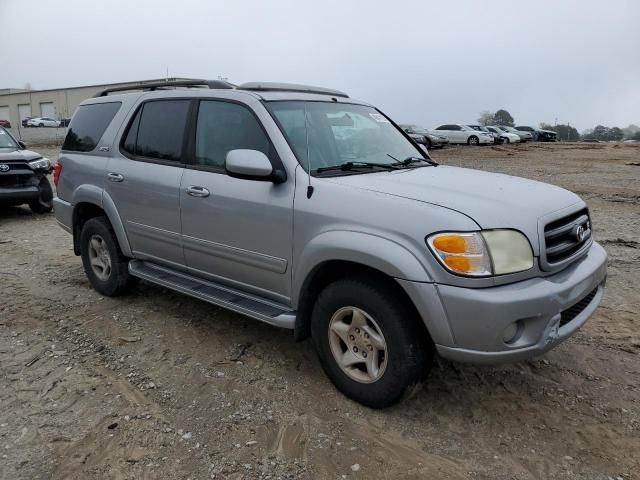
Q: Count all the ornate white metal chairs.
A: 0